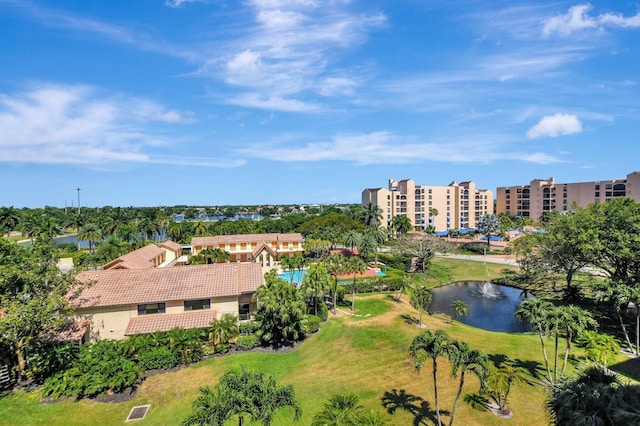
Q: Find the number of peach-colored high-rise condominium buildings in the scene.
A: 2